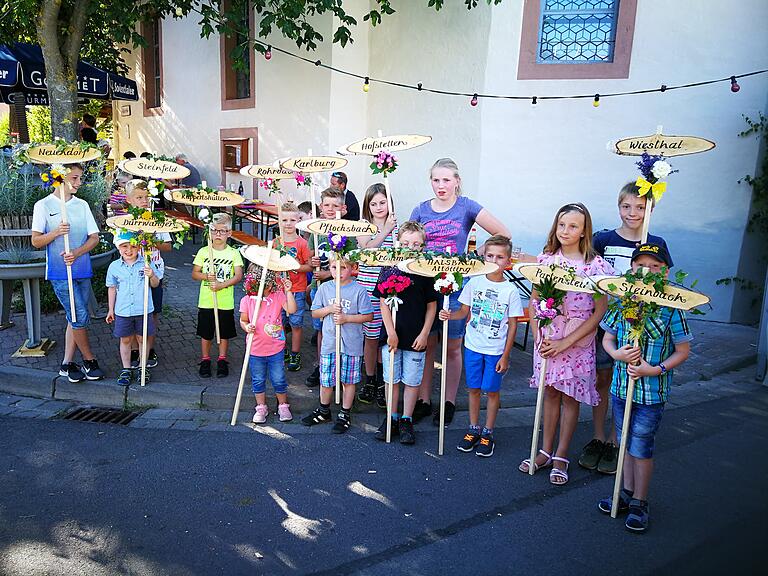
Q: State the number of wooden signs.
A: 14